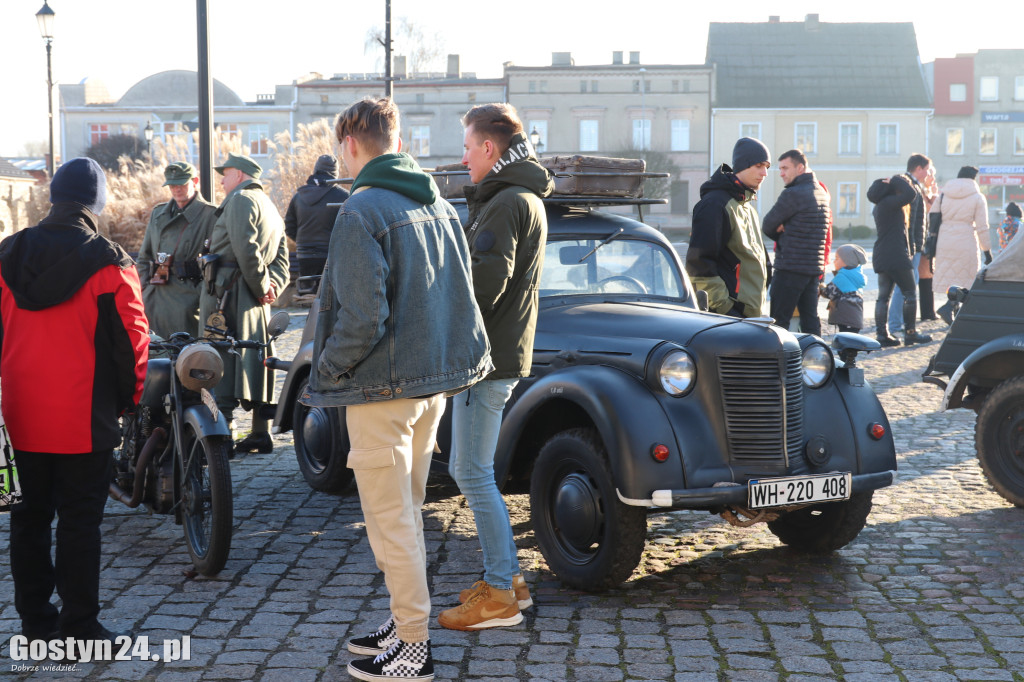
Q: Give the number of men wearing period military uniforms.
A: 2